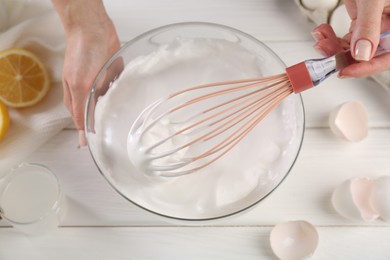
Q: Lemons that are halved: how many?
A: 1